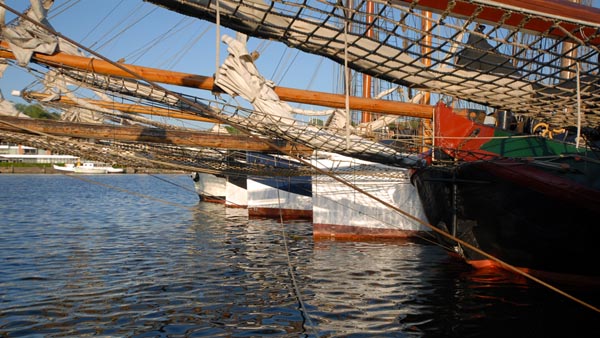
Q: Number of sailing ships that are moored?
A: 5